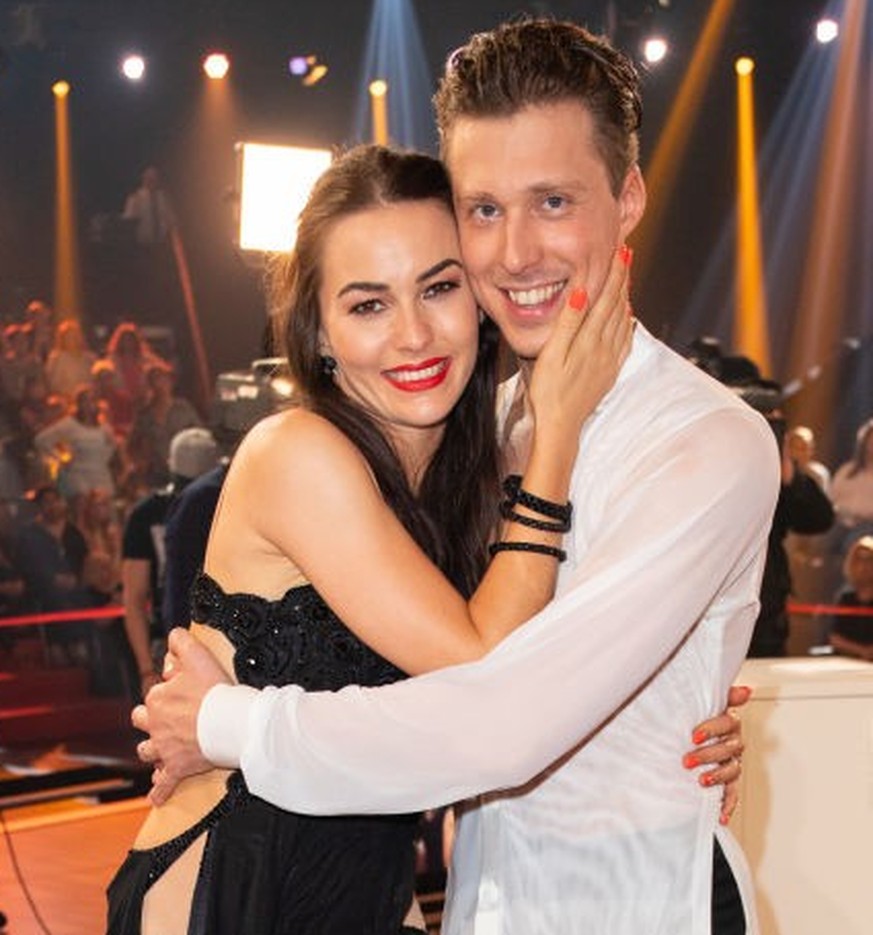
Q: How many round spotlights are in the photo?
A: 8